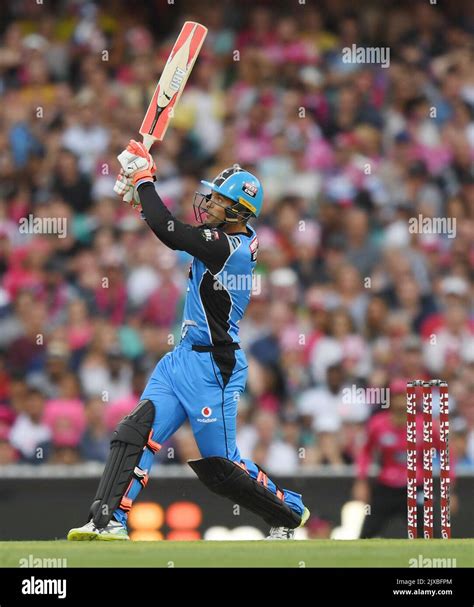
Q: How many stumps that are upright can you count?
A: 3